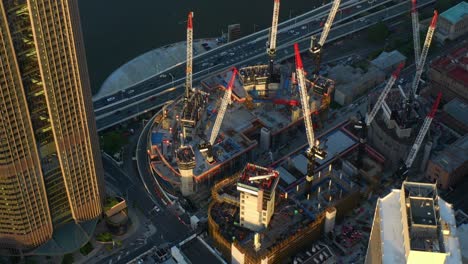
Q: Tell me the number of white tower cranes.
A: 9